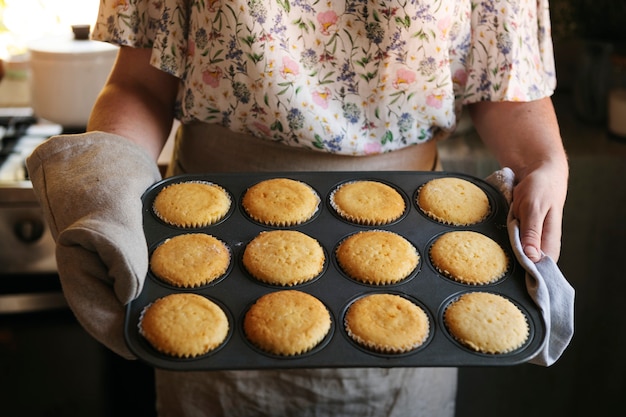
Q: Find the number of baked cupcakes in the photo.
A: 12